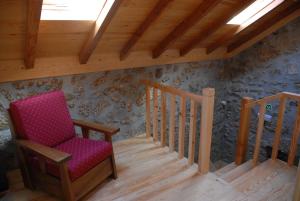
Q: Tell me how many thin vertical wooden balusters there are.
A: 9